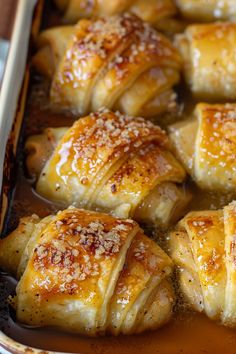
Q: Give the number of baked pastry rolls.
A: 8